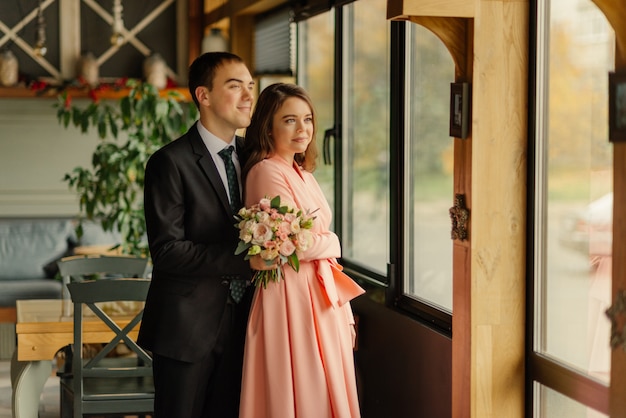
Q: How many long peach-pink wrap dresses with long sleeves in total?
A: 1